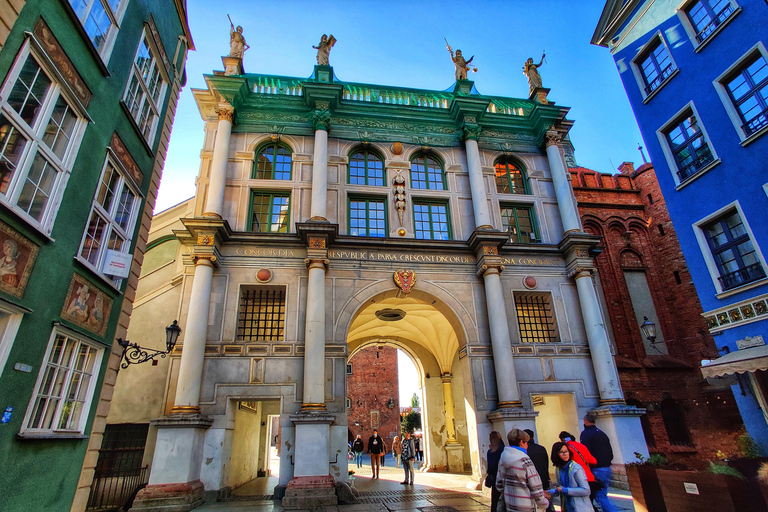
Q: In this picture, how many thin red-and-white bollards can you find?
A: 0